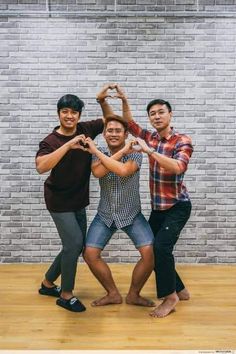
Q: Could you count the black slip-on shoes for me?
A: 2